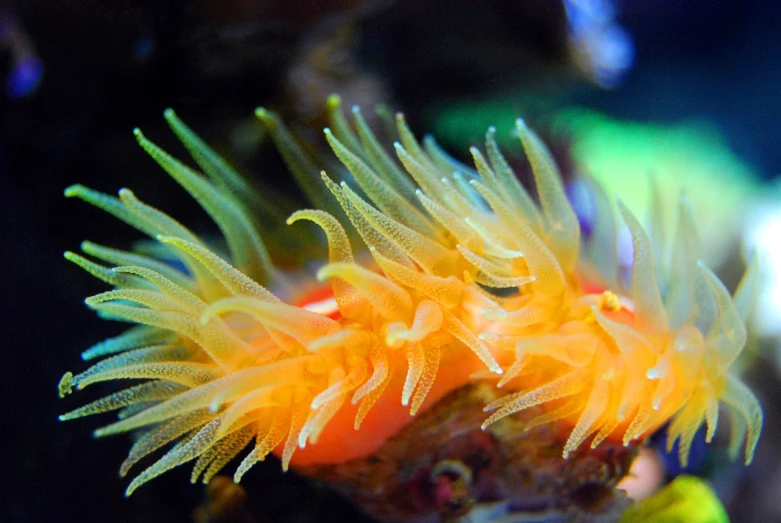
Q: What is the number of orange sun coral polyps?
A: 2